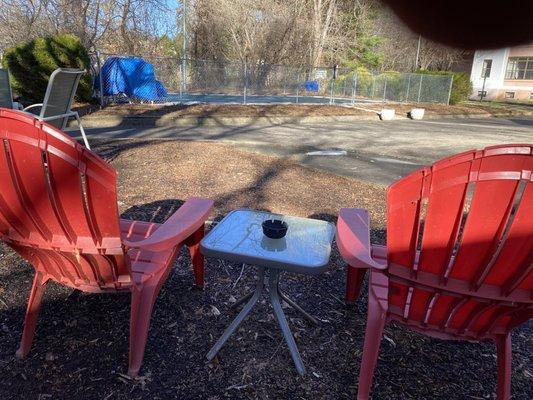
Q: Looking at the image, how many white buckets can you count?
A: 2